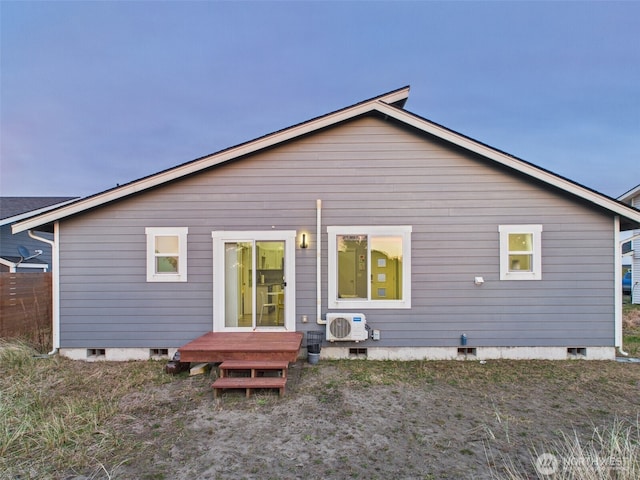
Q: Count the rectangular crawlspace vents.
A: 5